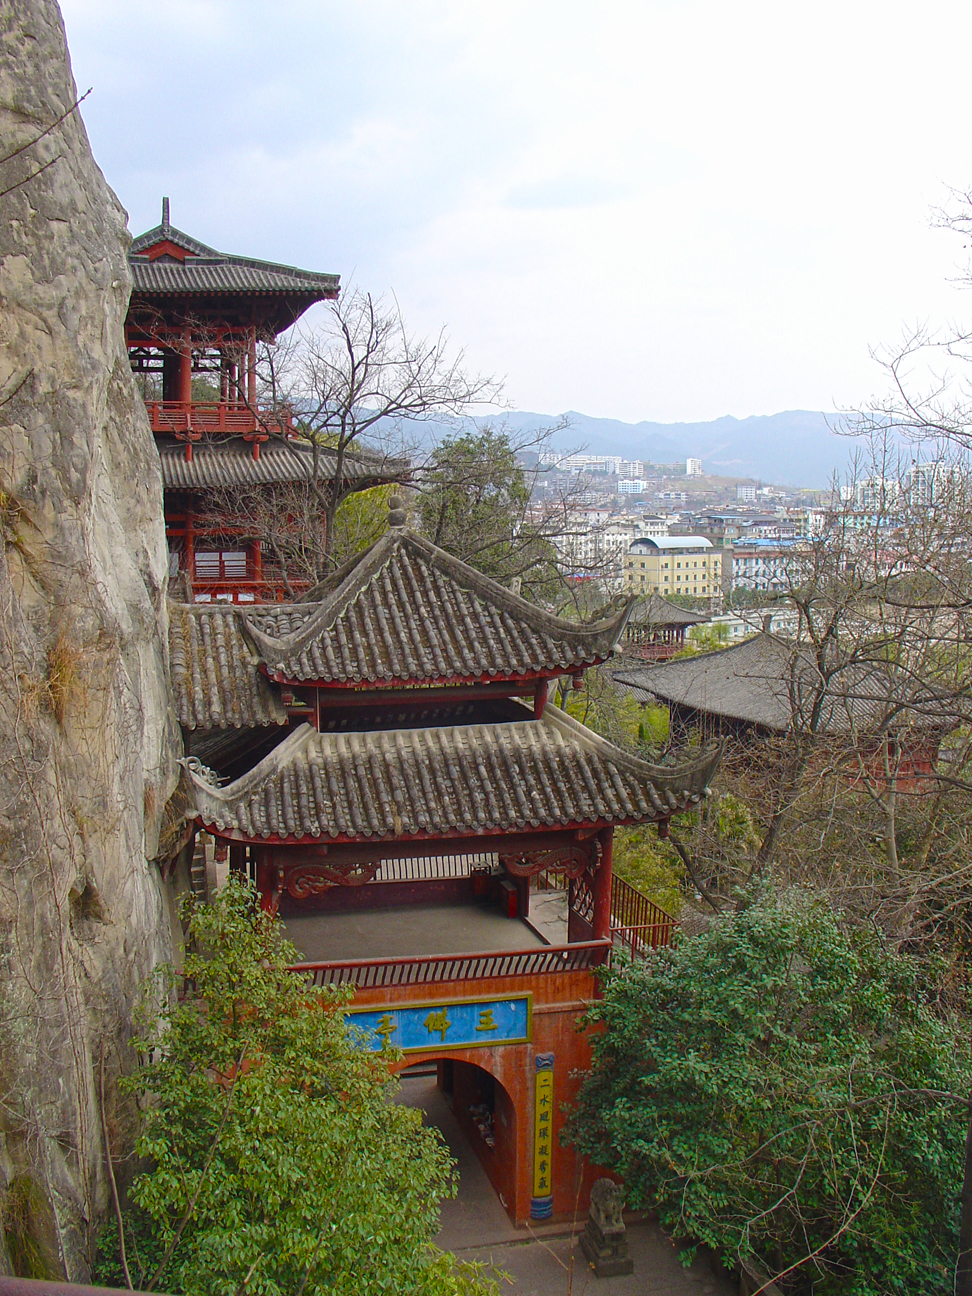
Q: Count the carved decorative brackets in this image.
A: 2